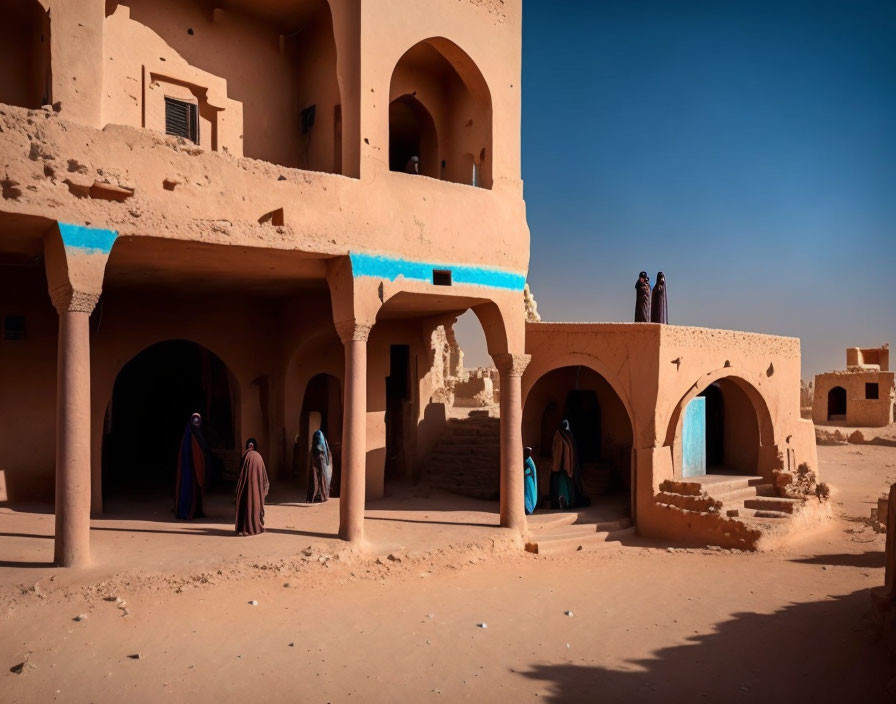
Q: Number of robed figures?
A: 7